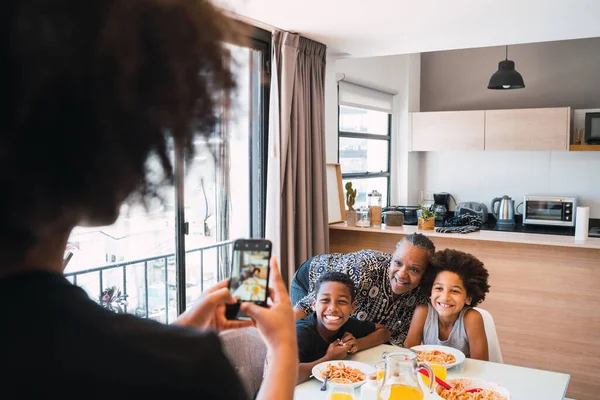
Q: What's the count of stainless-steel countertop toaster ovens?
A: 1